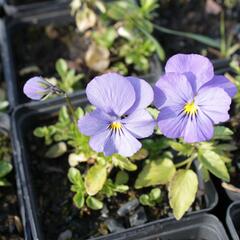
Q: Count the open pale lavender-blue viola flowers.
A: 2